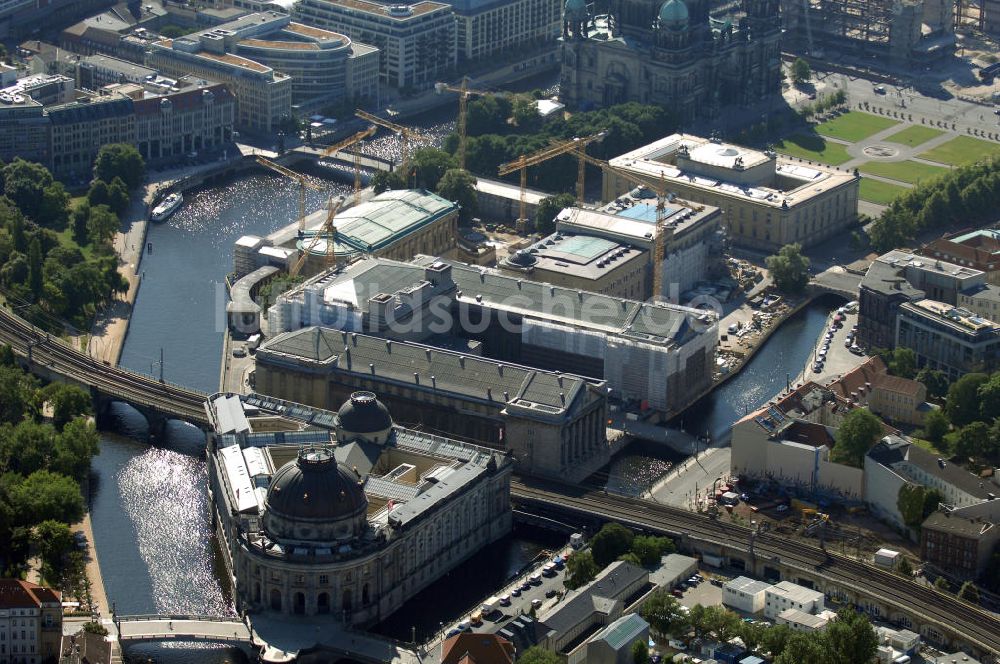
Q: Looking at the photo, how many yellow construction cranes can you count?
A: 8